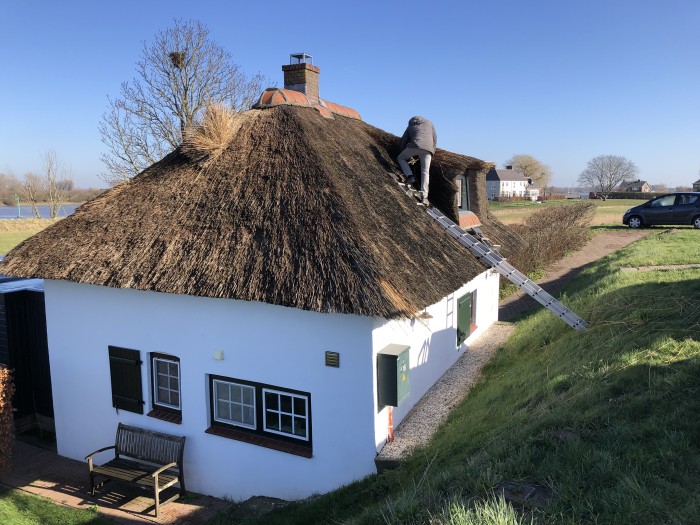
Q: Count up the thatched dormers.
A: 1